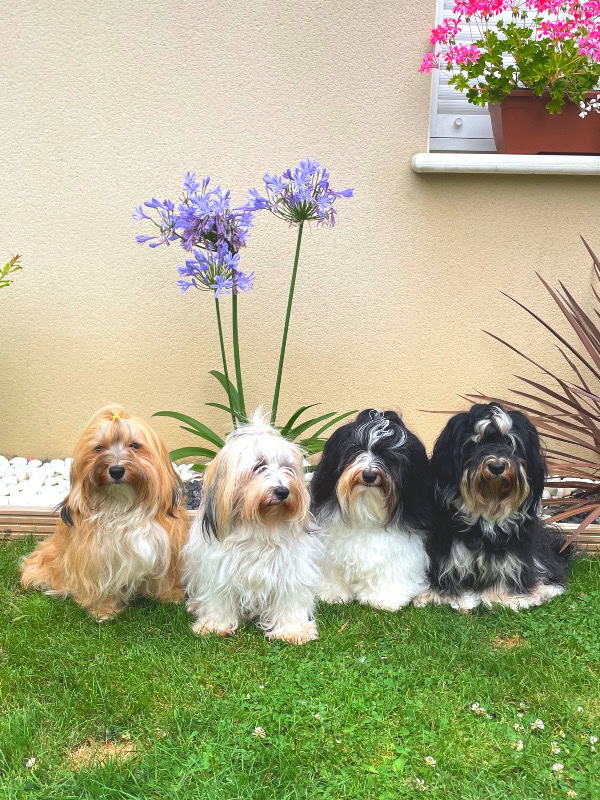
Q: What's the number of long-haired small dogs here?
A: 4